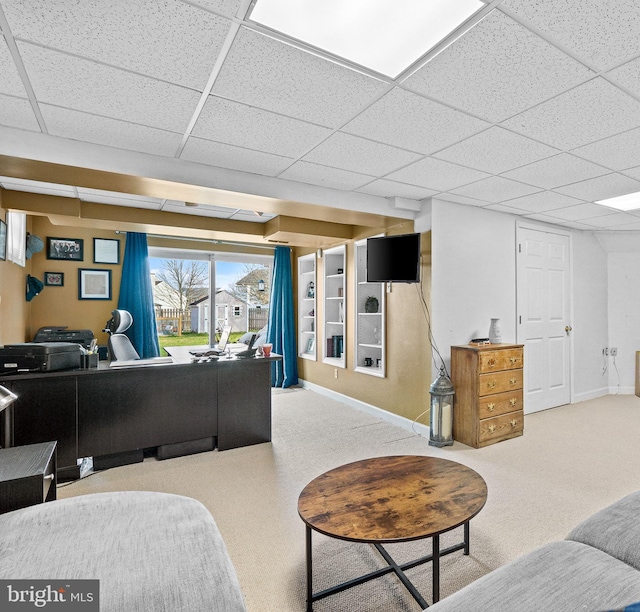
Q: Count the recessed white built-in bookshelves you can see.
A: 3